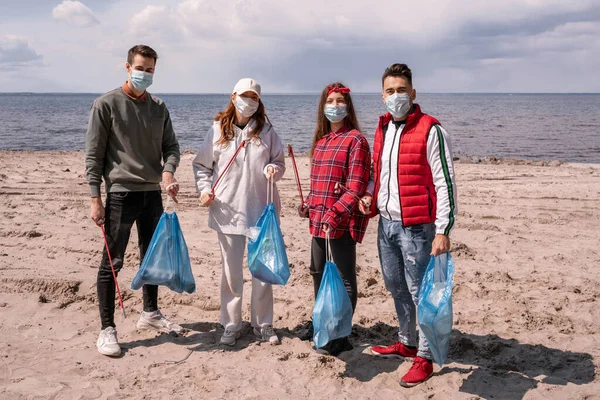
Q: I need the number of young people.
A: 4